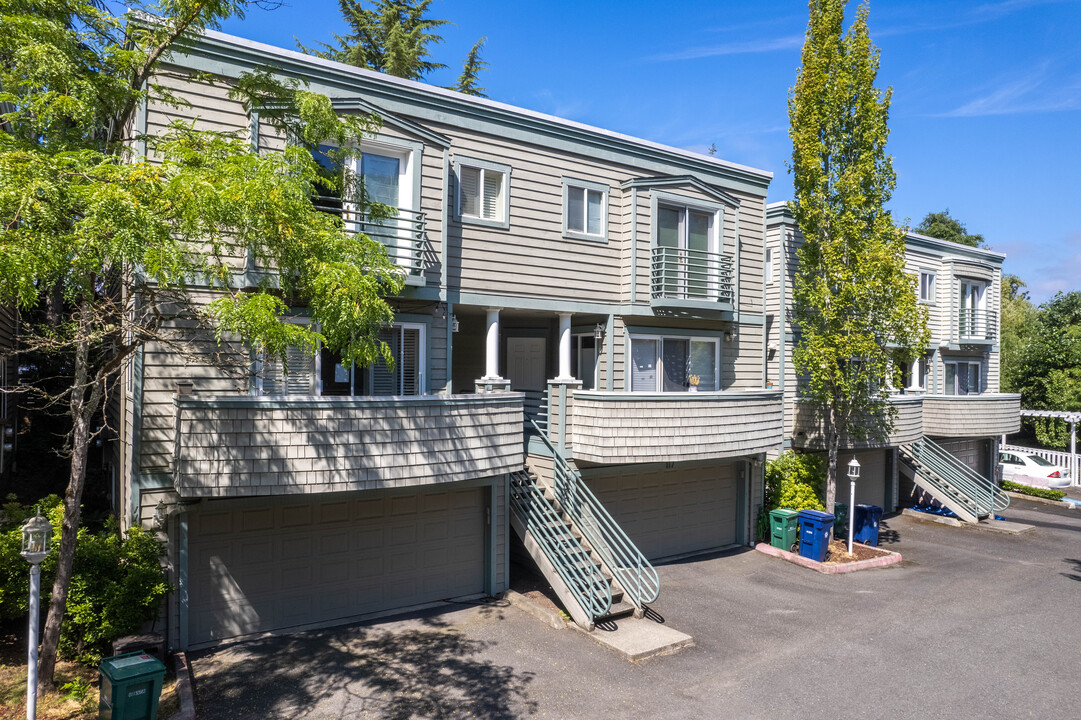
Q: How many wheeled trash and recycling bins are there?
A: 5